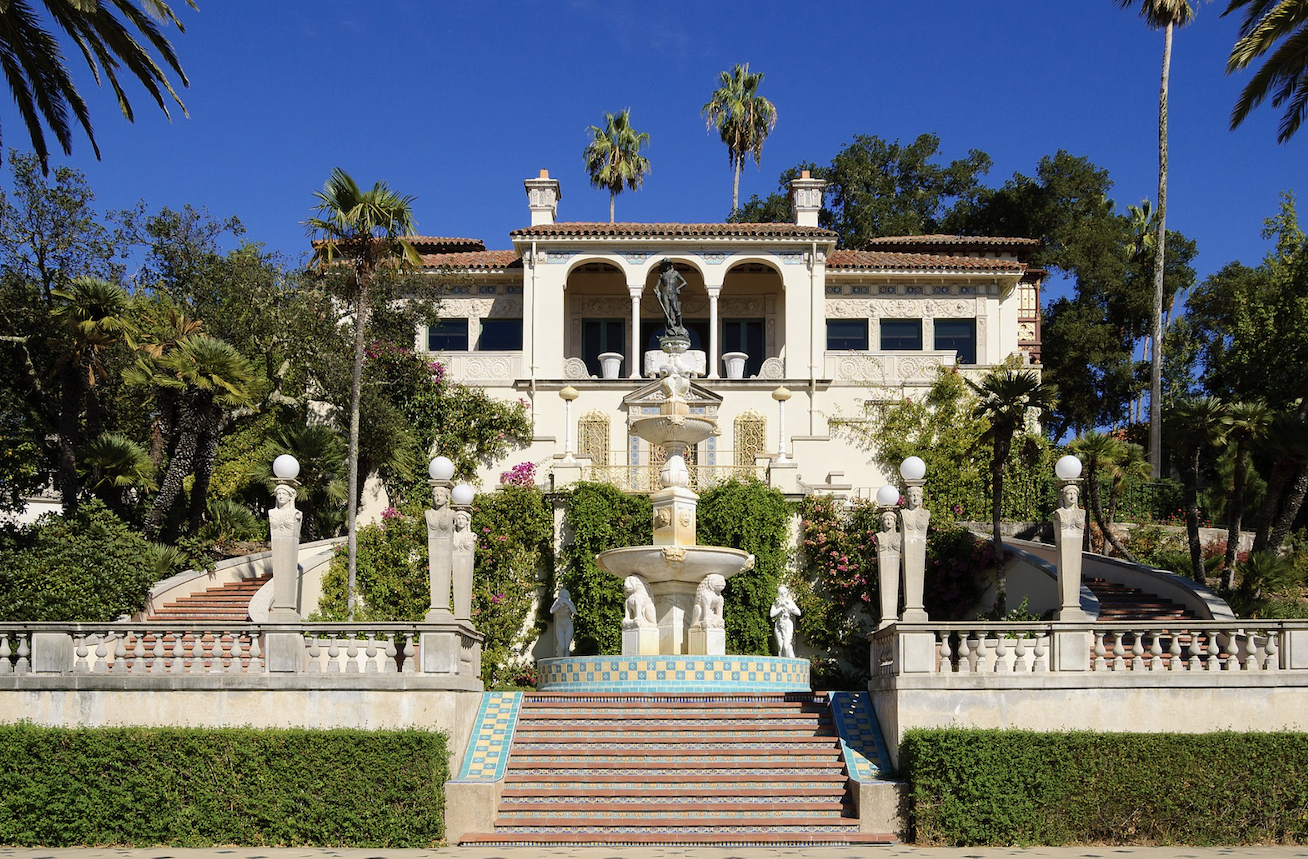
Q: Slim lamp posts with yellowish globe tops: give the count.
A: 2